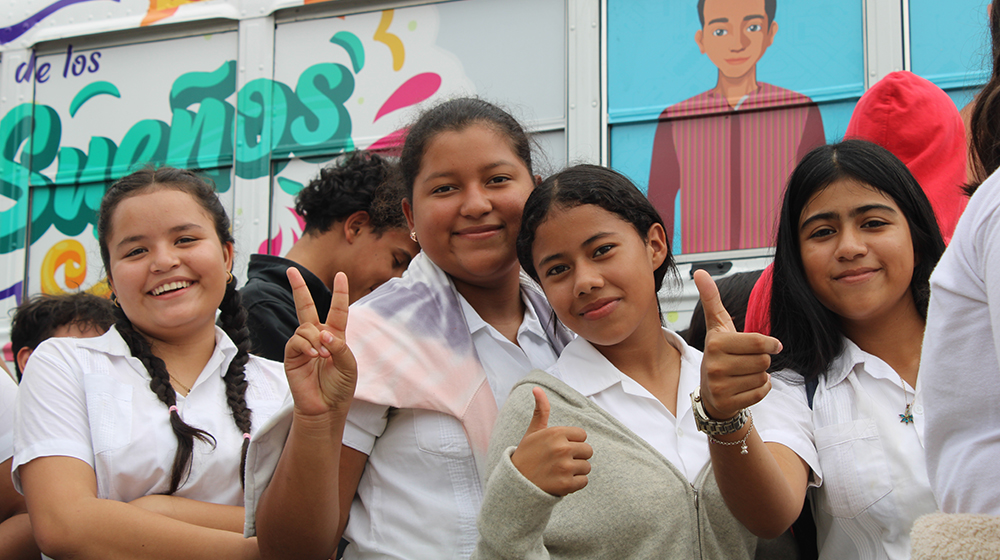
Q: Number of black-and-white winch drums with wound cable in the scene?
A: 0